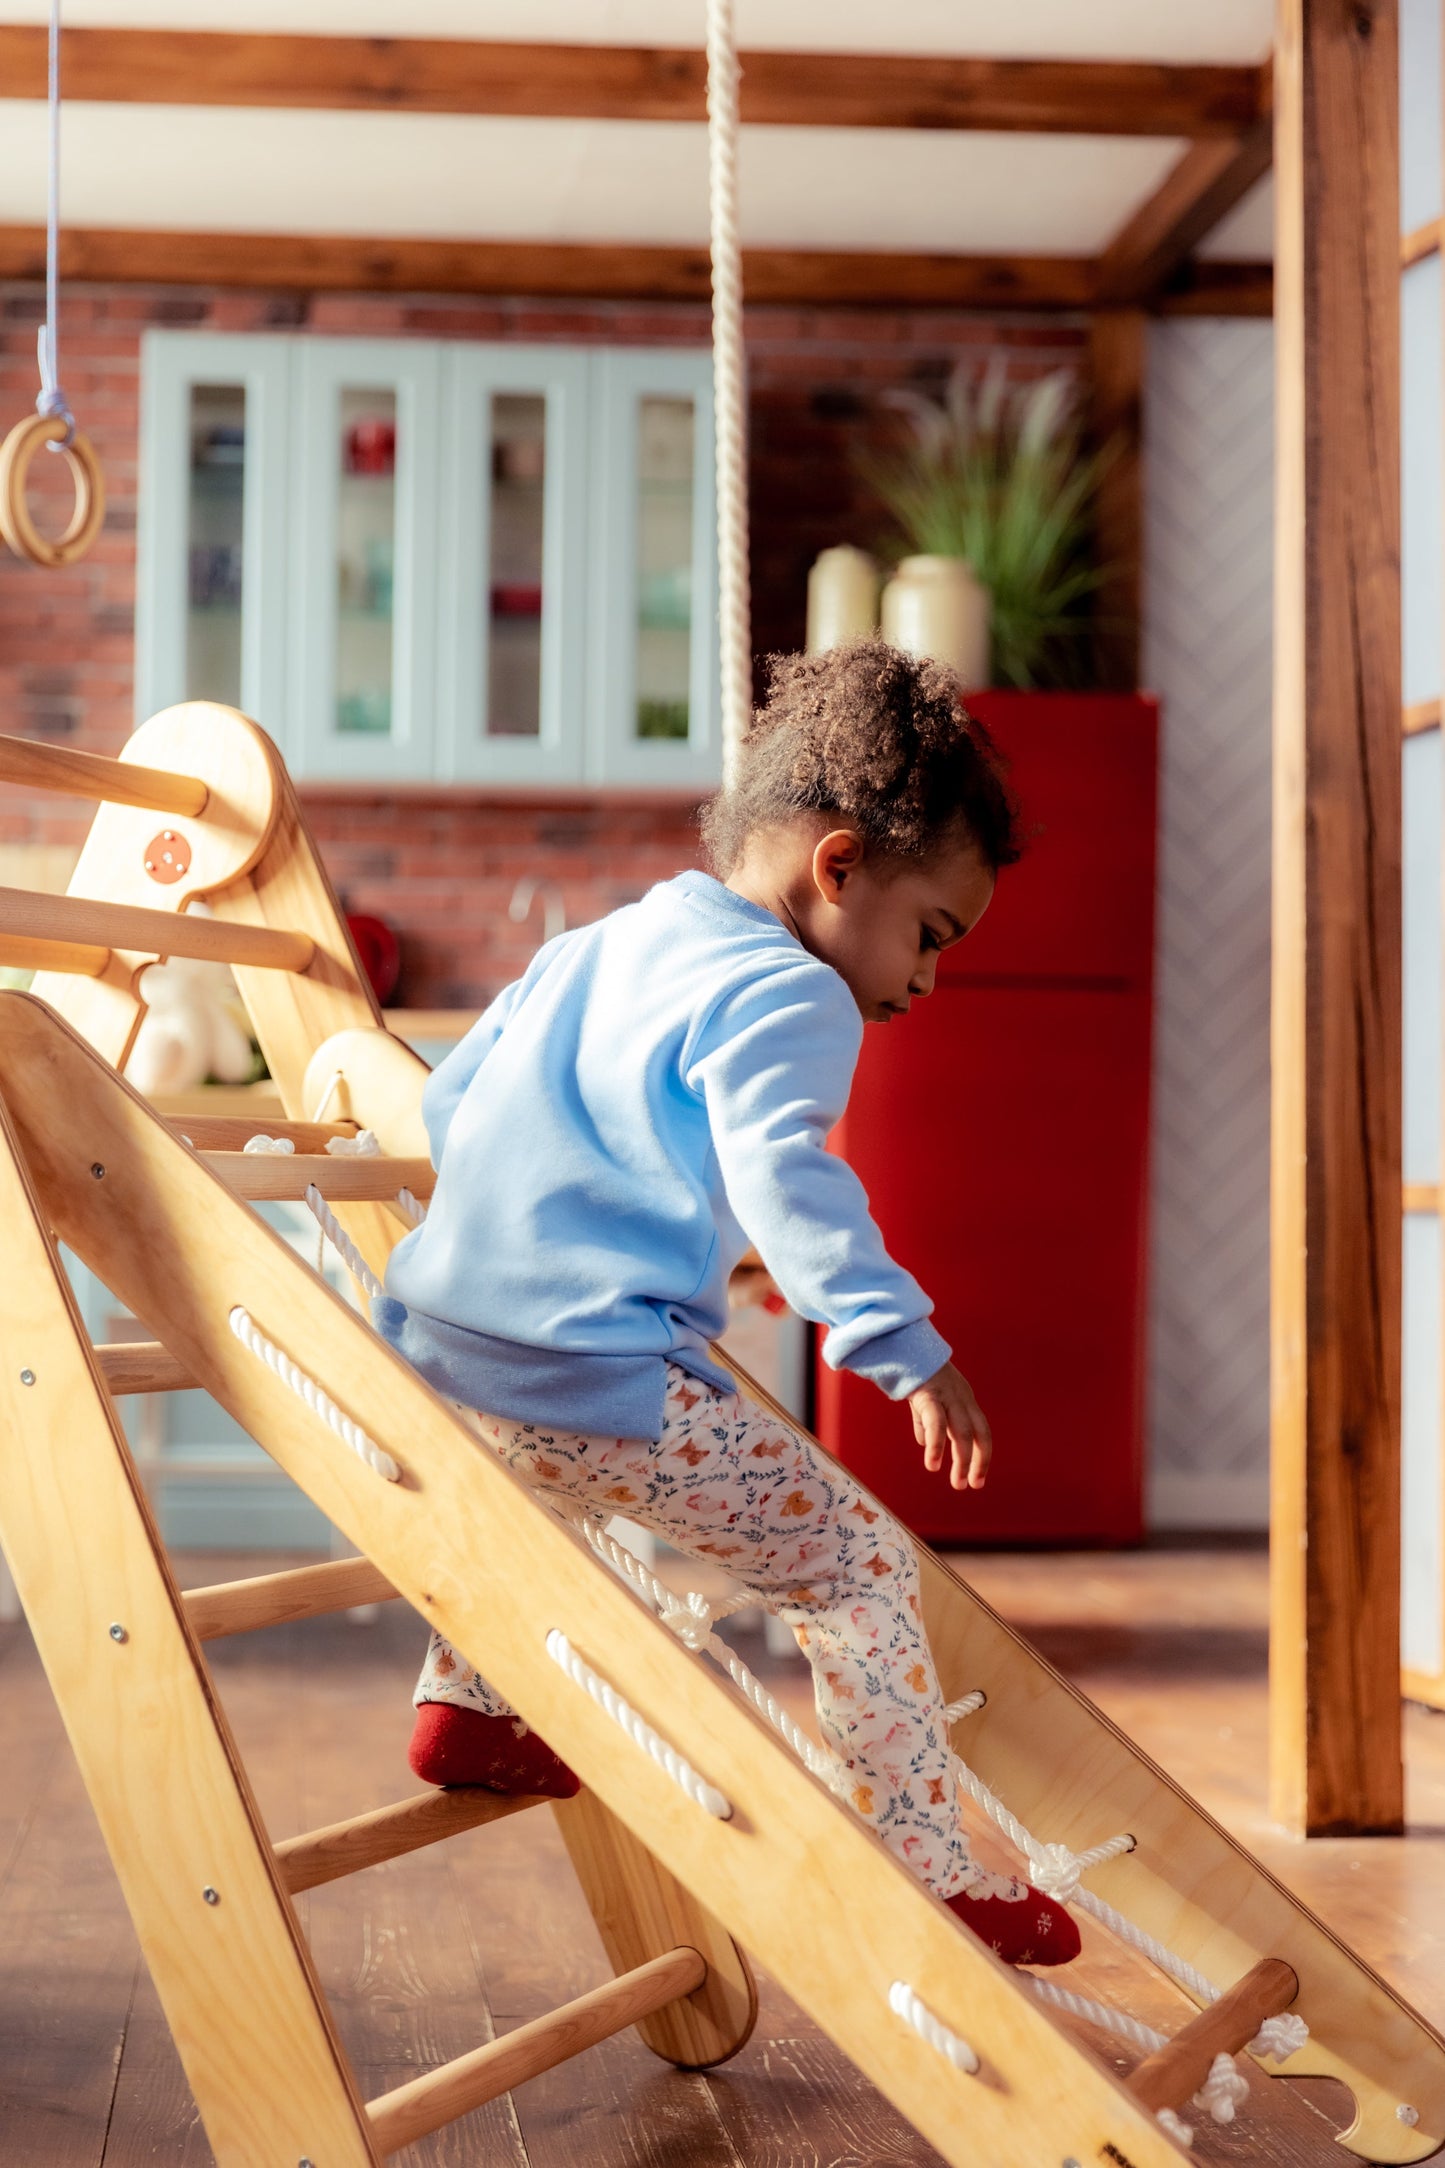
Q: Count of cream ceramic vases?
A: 2